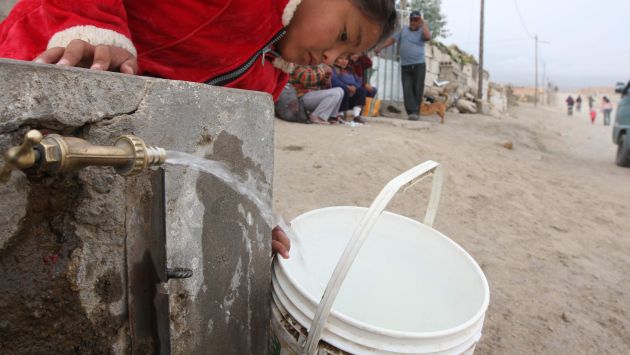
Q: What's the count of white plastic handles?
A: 1